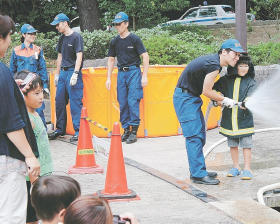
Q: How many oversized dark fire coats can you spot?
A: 1